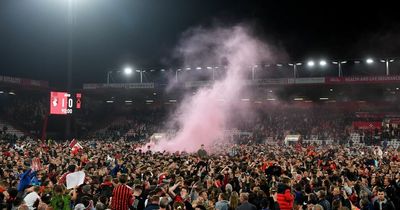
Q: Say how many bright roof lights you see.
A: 4